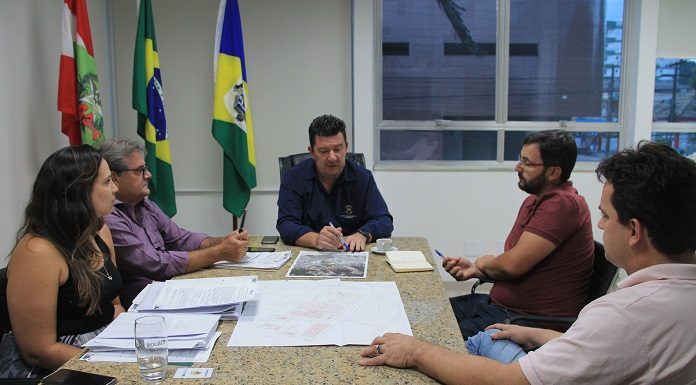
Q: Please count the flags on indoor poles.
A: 3